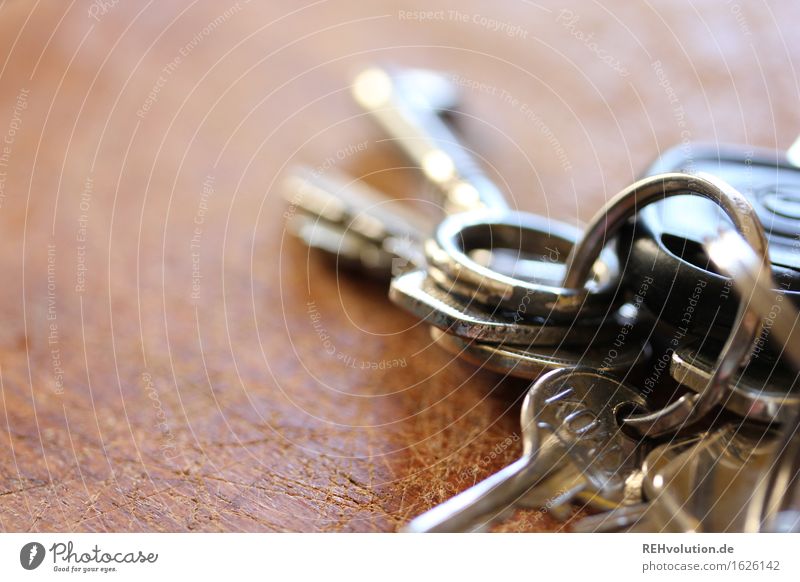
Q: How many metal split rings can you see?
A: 2